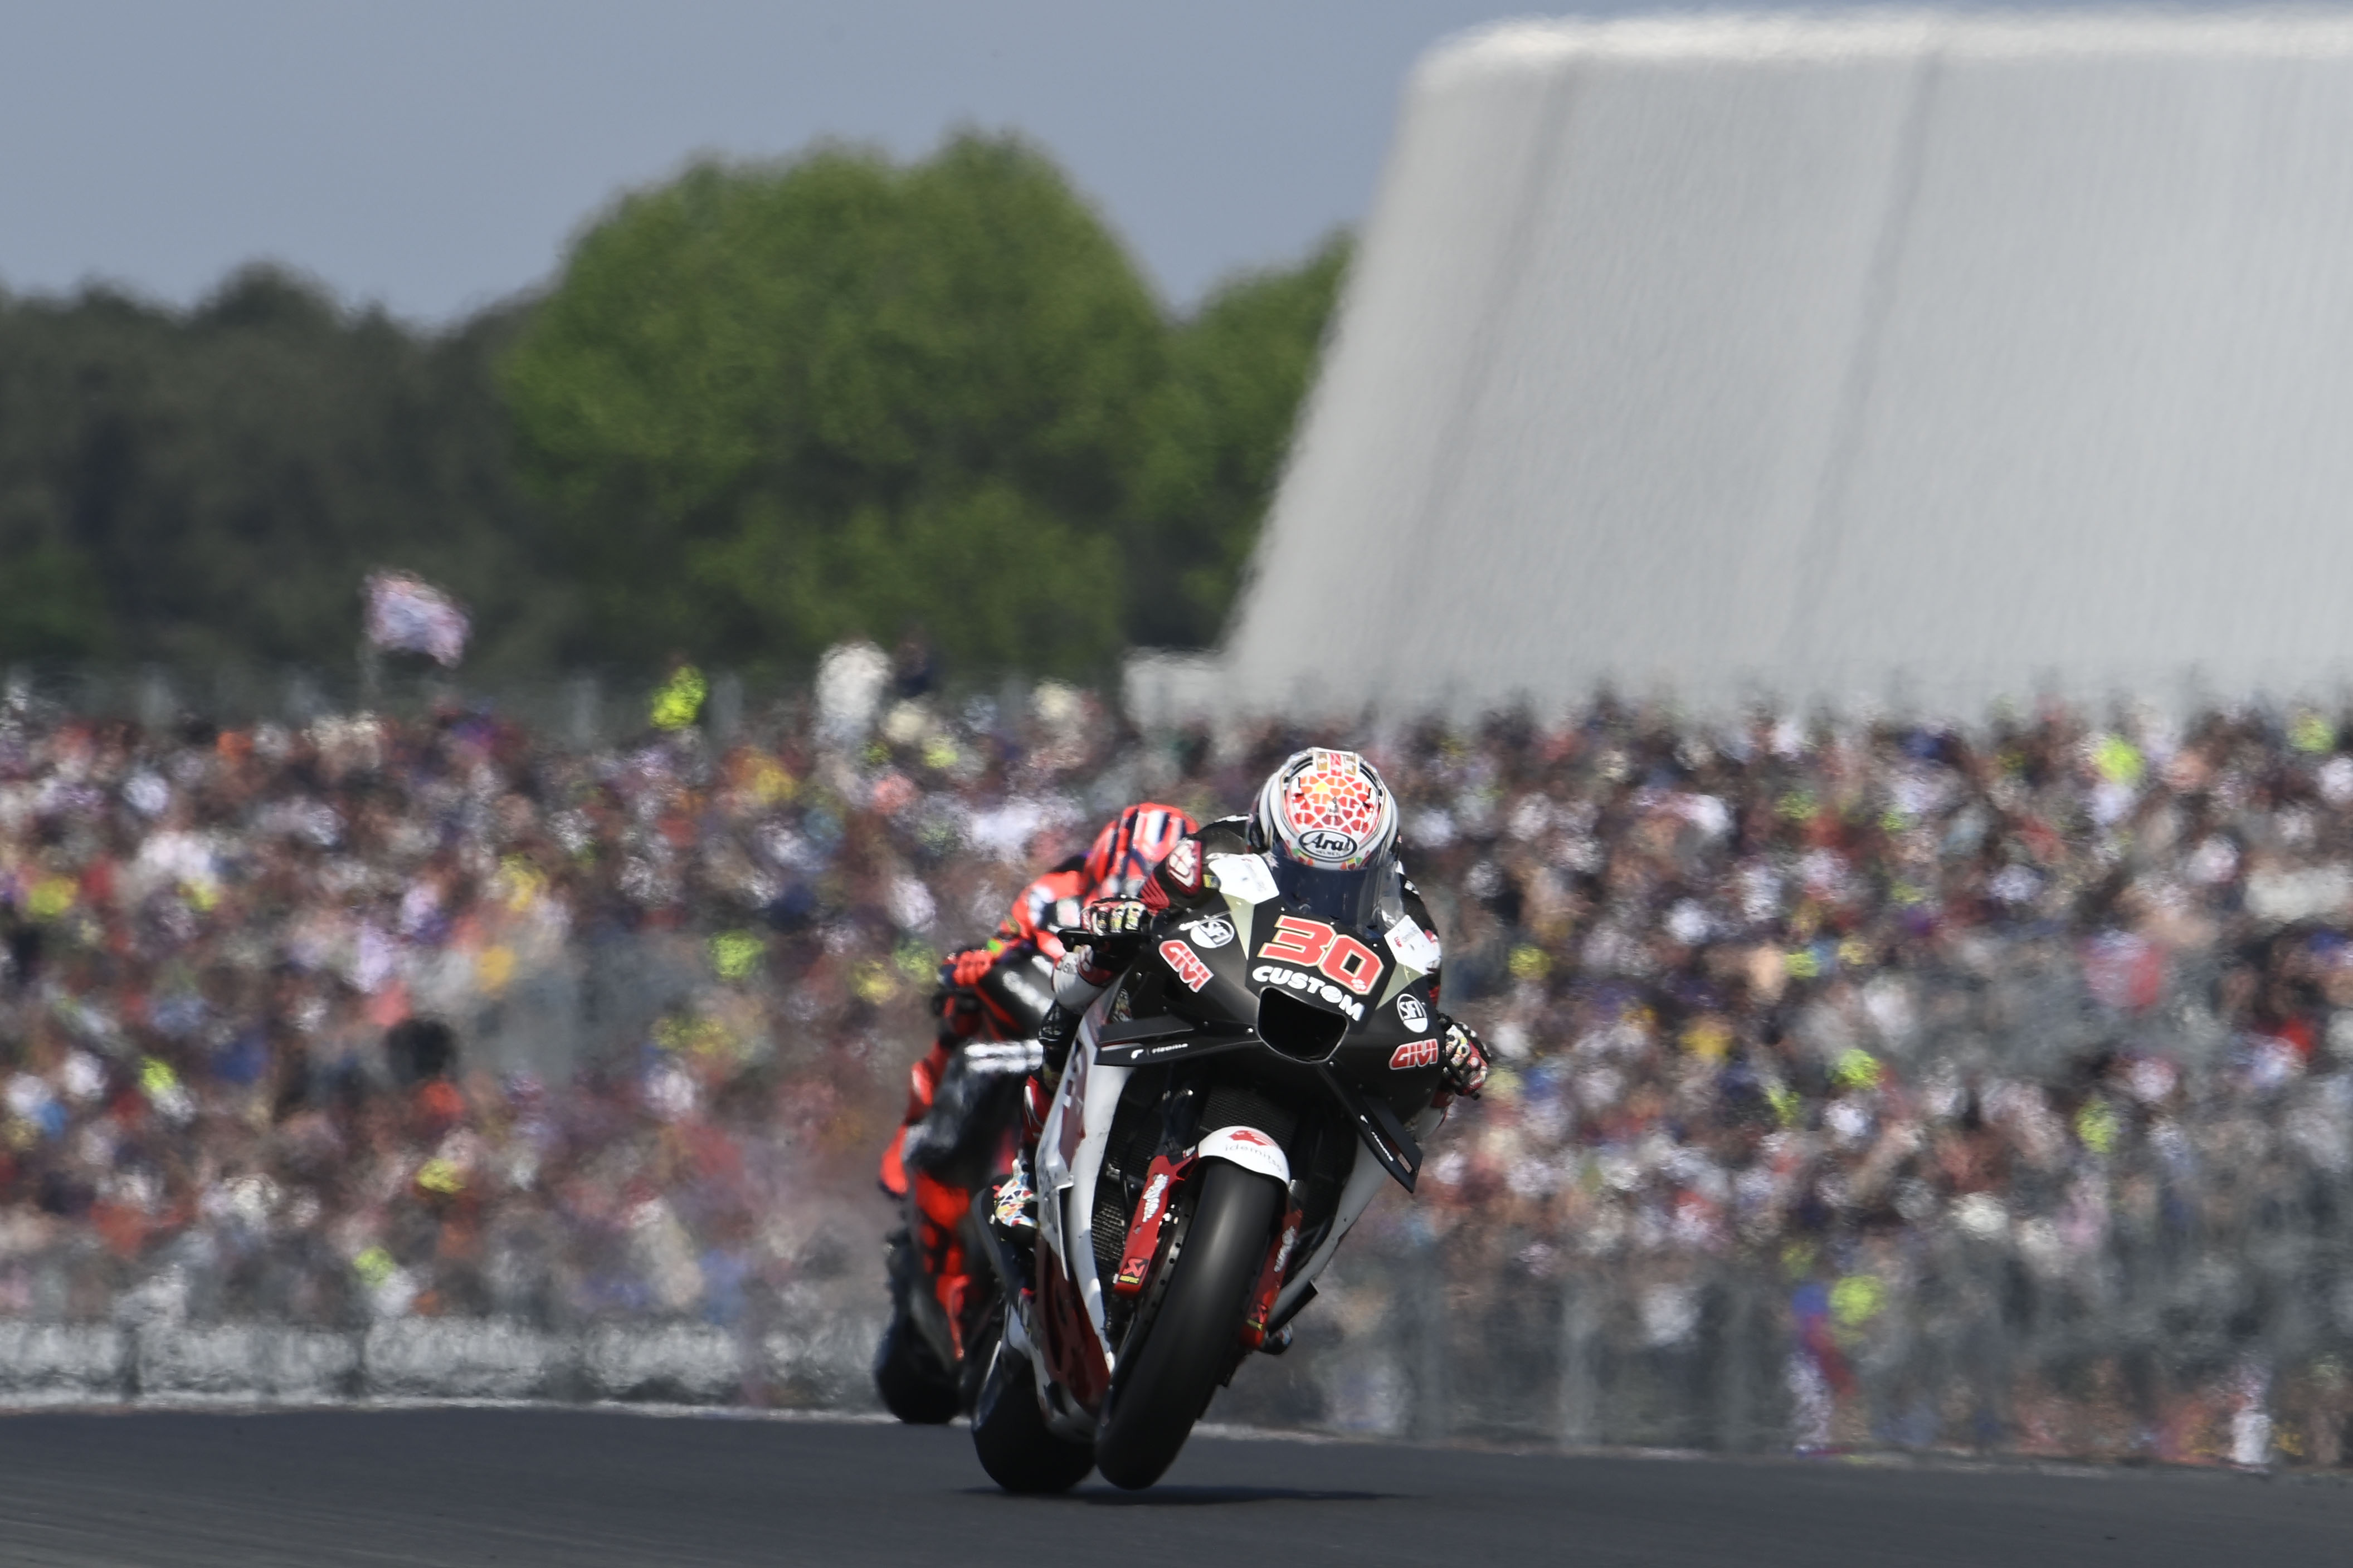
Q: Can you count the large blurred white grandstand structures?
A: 1